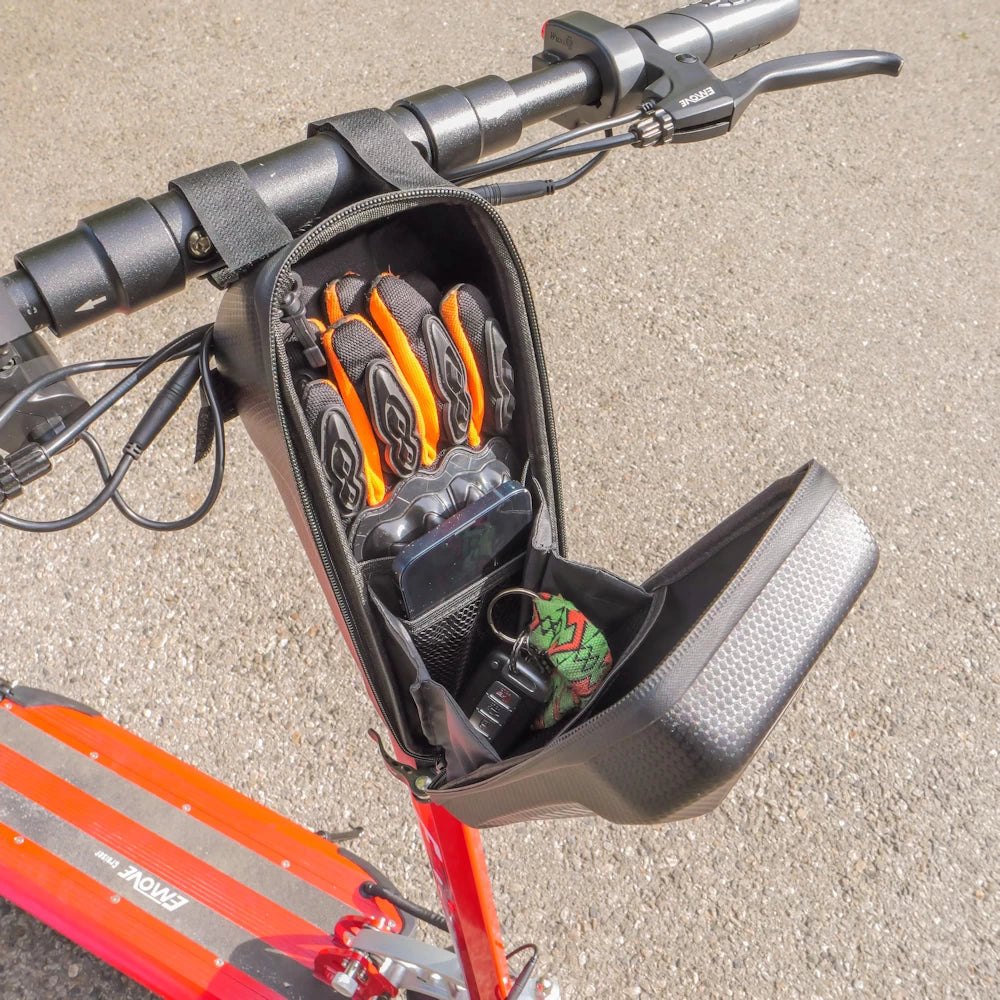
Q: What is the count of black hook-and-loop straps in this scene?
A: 2